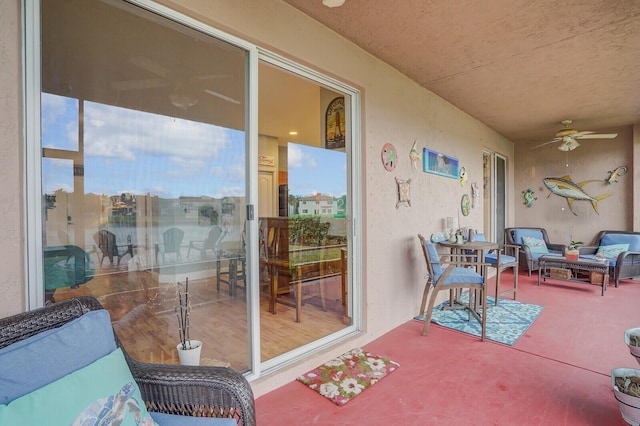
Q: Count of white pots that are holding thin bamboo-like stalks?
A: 1